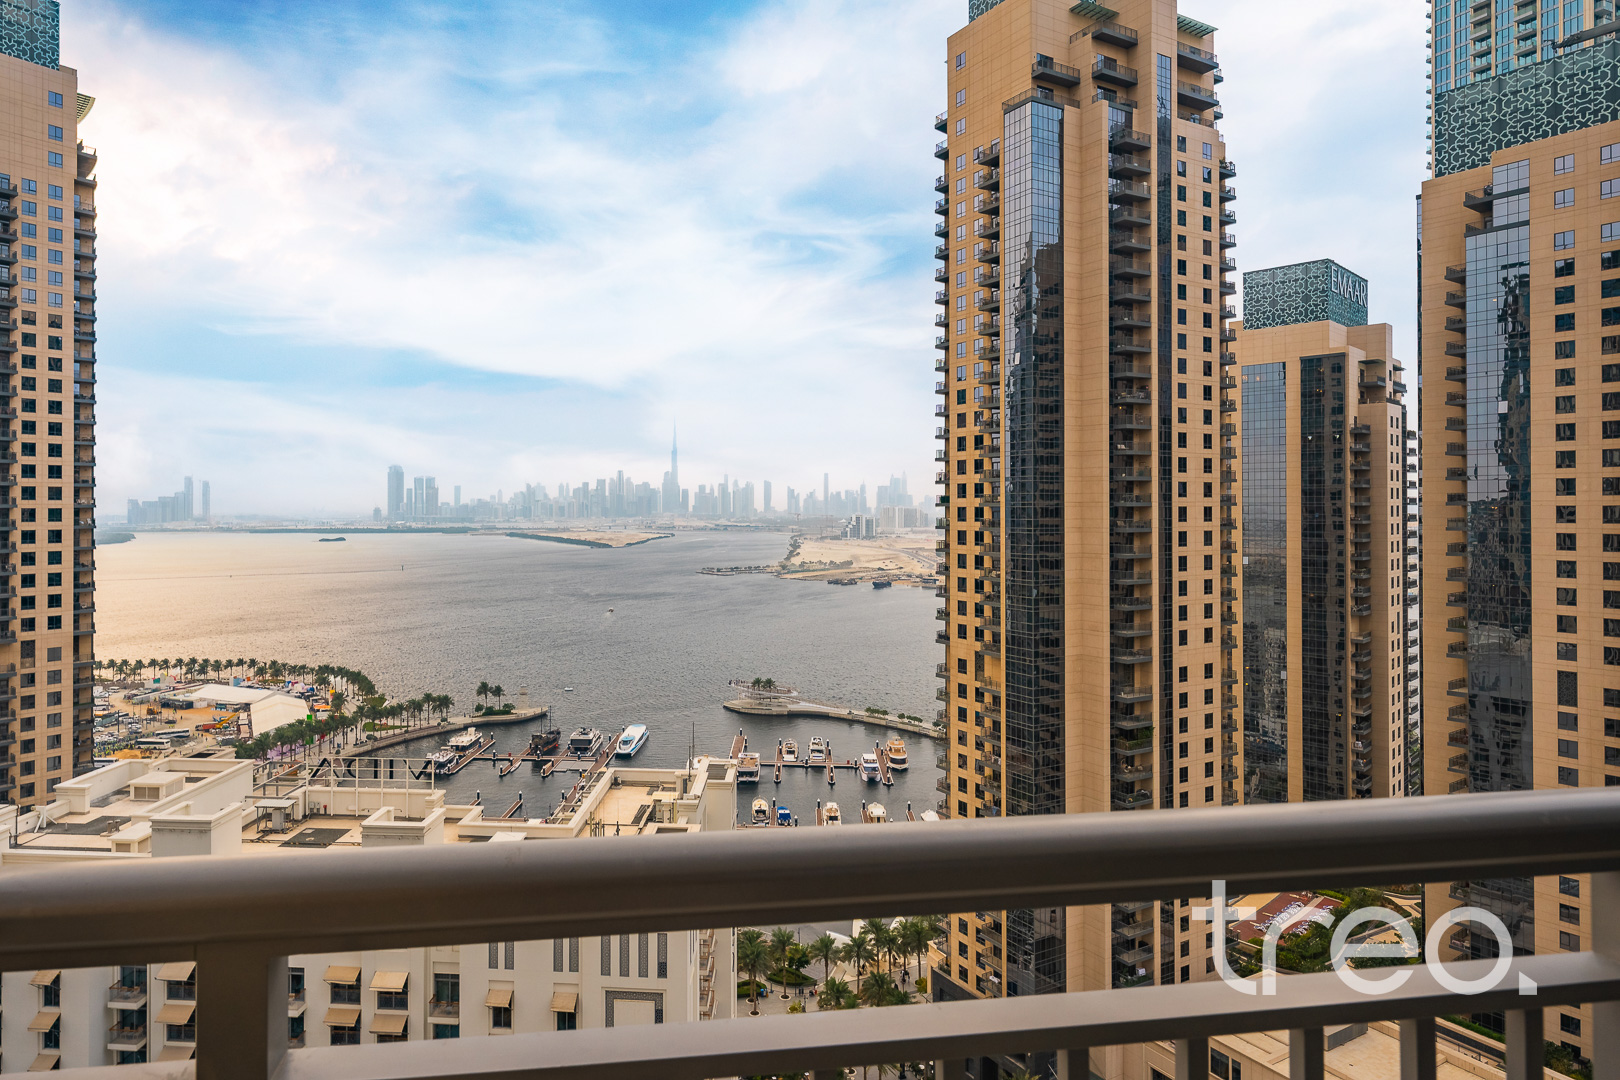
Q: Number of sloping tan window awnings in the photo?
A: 12